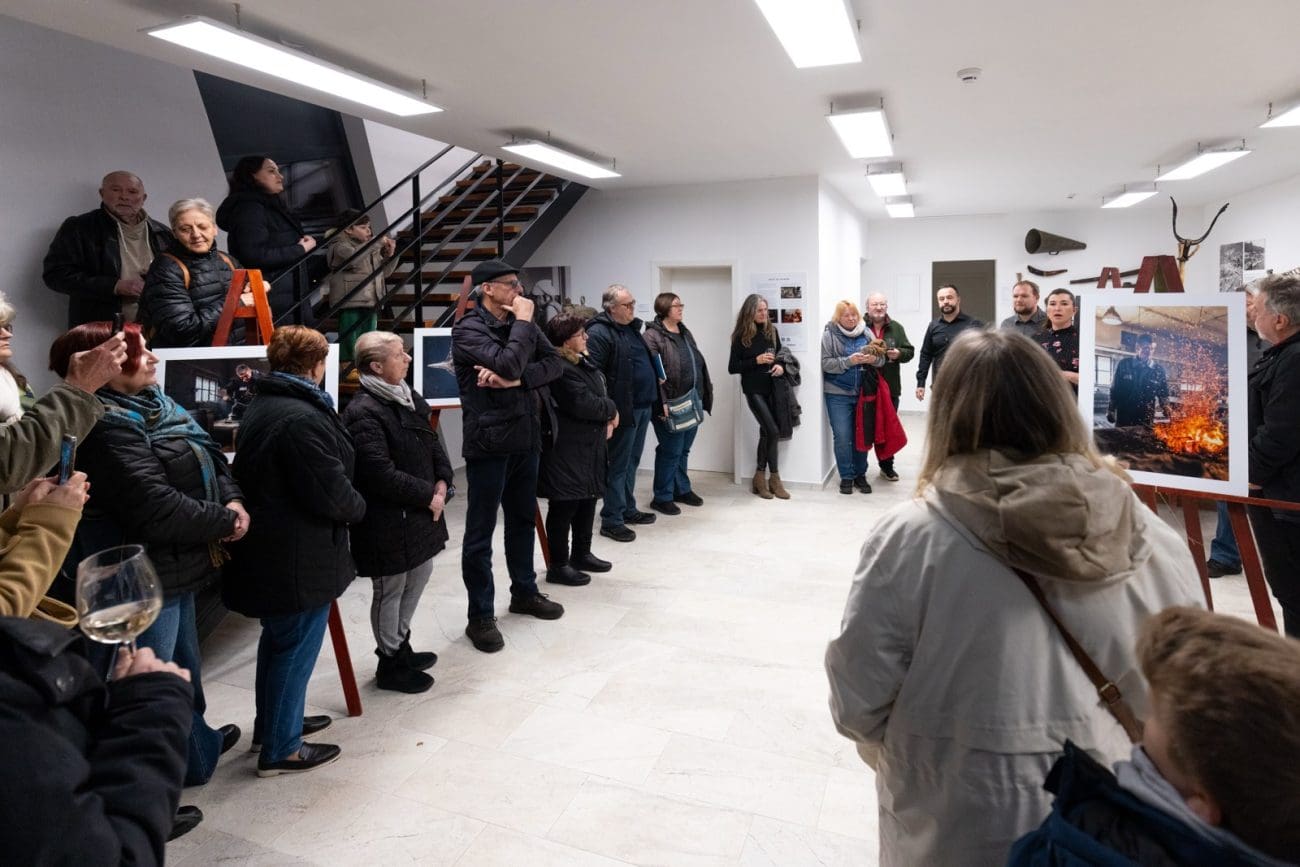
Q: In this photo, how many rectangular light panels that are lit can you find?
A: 9